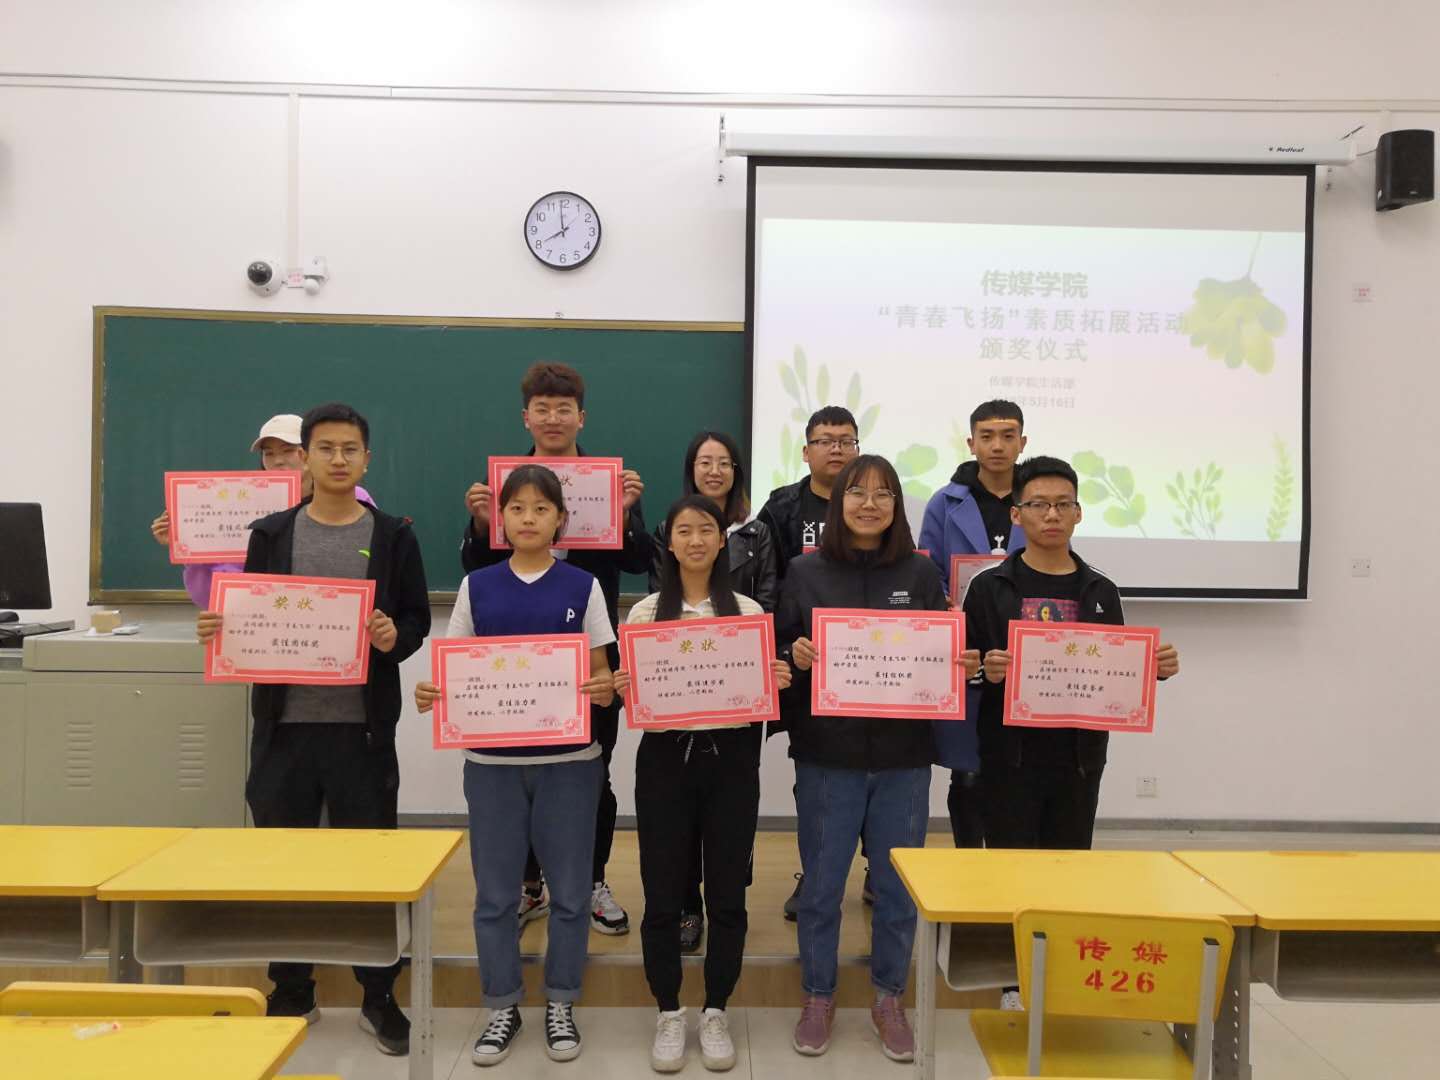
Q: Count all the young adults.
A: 10